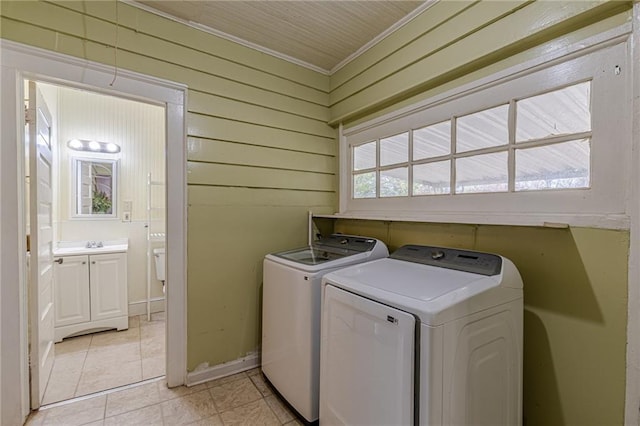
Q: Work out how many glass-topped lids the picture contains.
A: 1